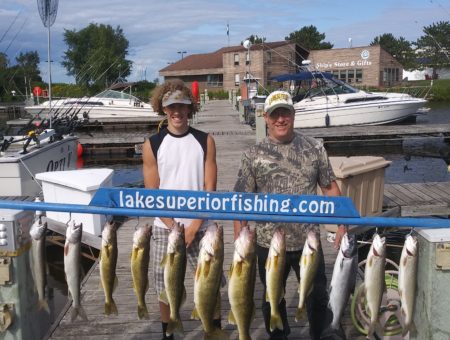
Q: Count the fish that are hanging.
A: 12